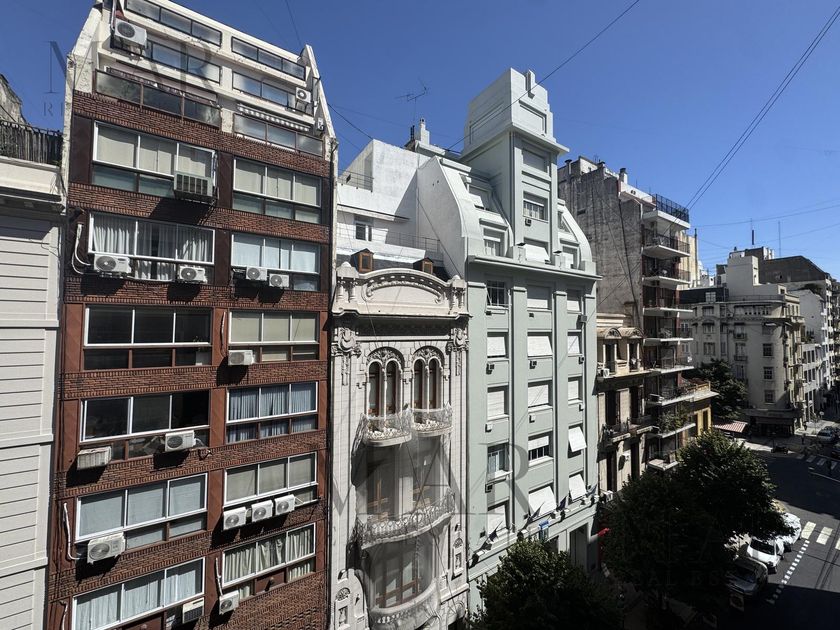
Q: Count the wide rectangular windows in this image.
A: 12